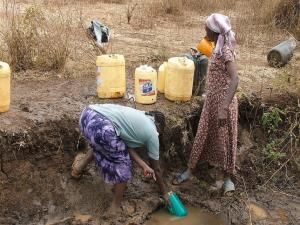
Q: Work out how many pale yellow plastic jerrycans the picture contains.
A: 5